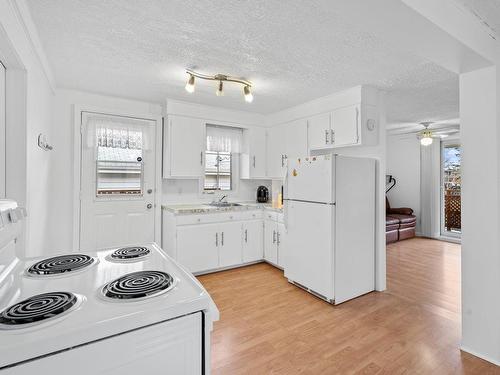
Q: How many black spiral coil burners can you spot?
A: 4